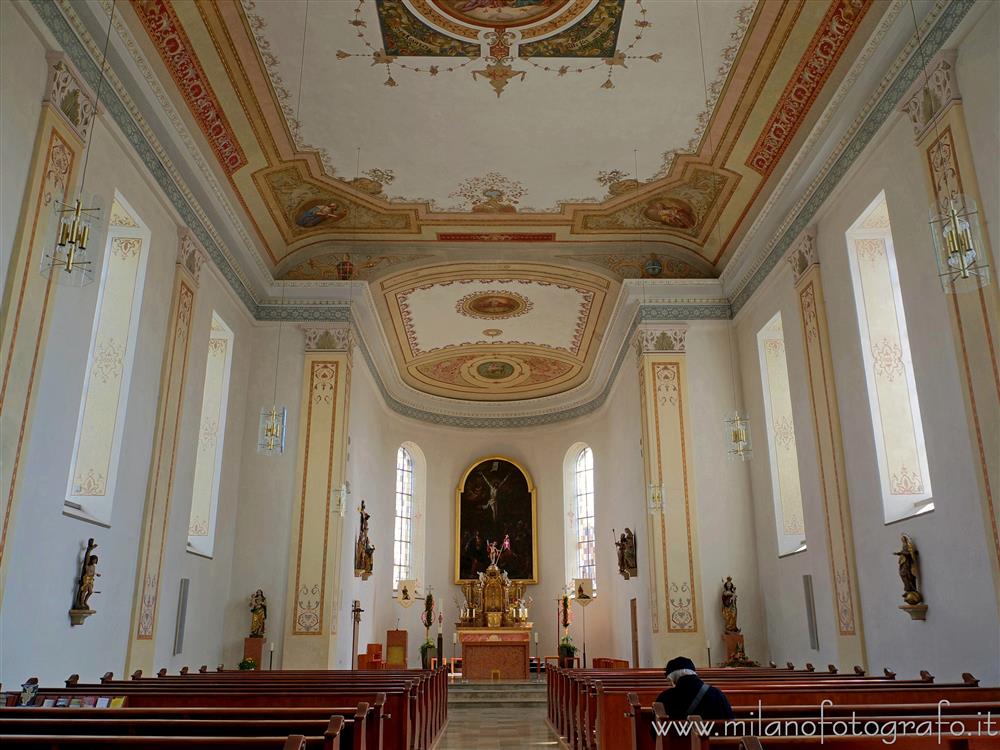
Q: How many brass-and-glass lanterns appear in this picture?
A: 6